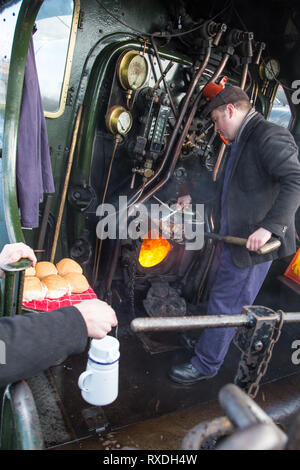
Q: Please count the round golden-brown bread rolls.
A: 6